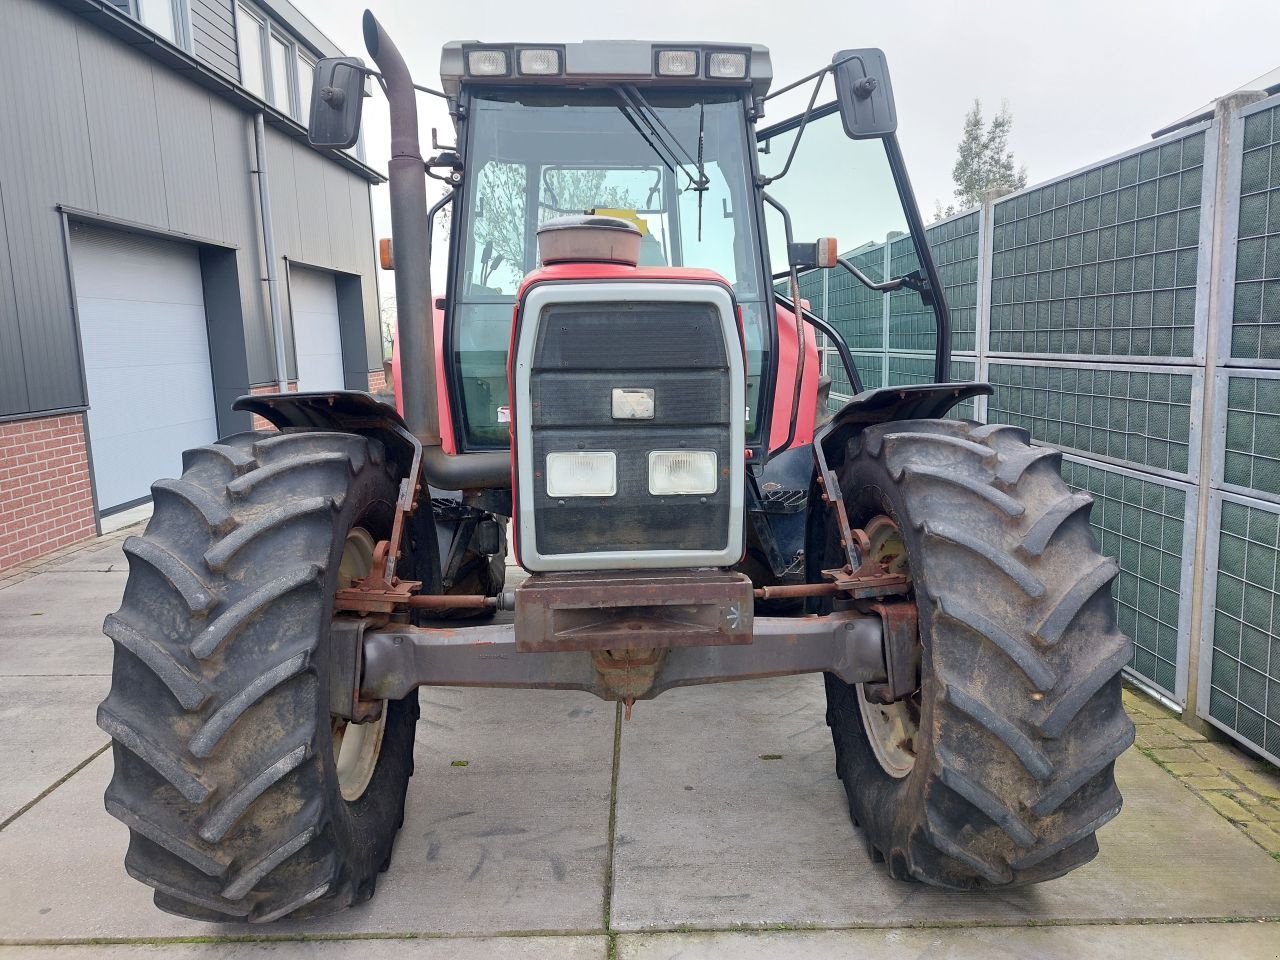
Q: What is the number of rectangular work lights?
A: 4